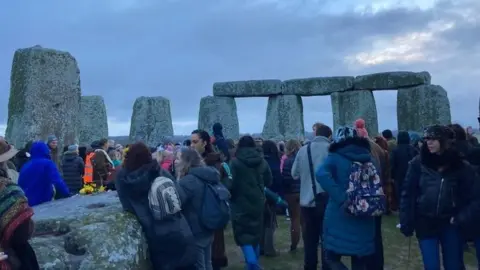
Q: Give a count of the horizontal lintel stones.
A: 3